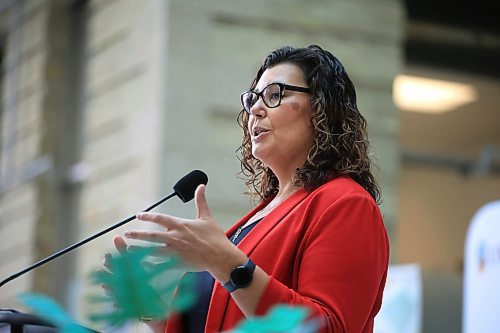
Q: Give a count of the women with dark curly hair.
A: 1